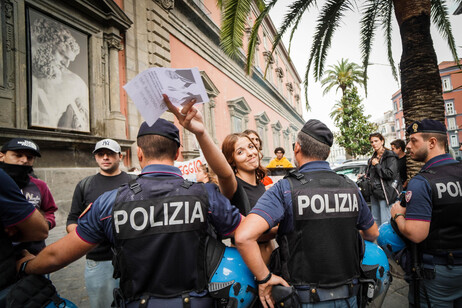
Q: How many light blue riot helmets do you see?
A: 4